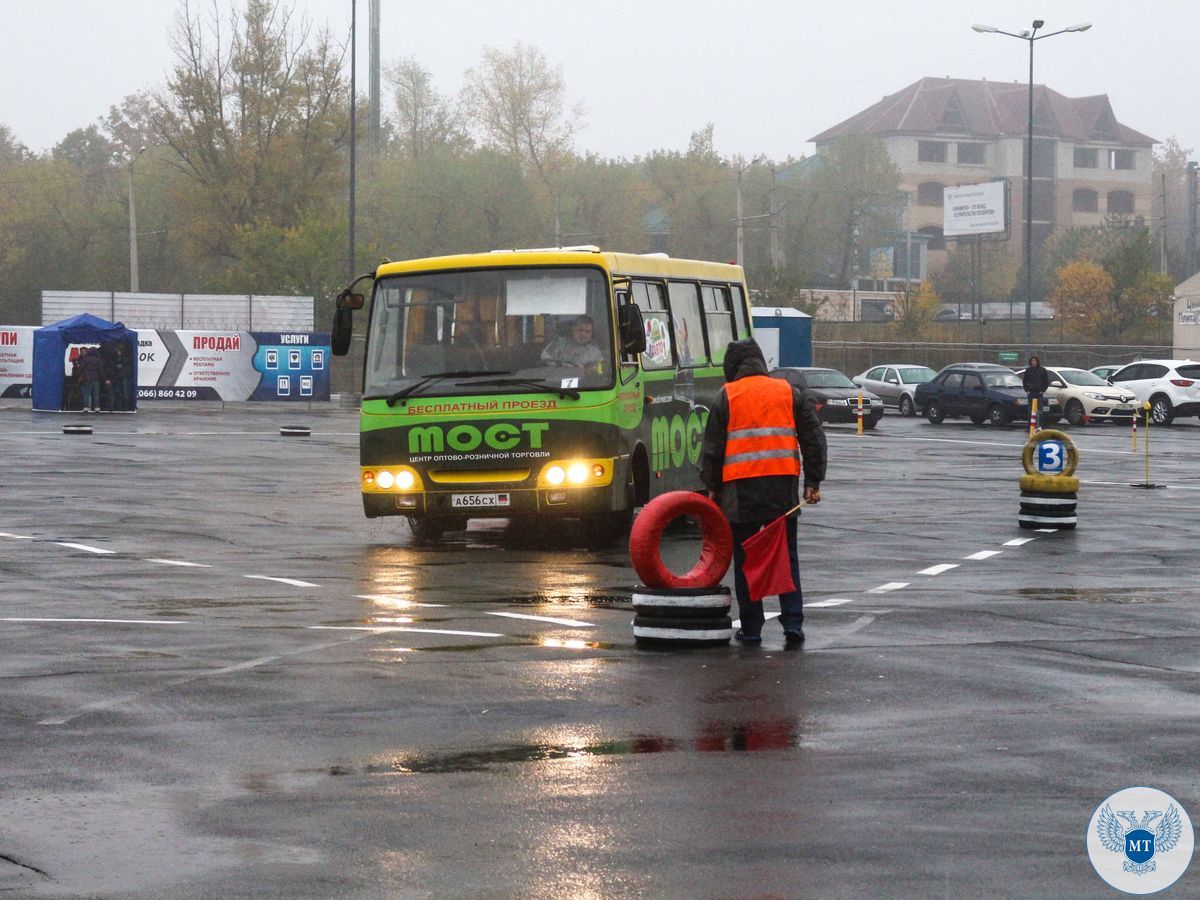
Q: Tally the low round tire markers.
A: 2